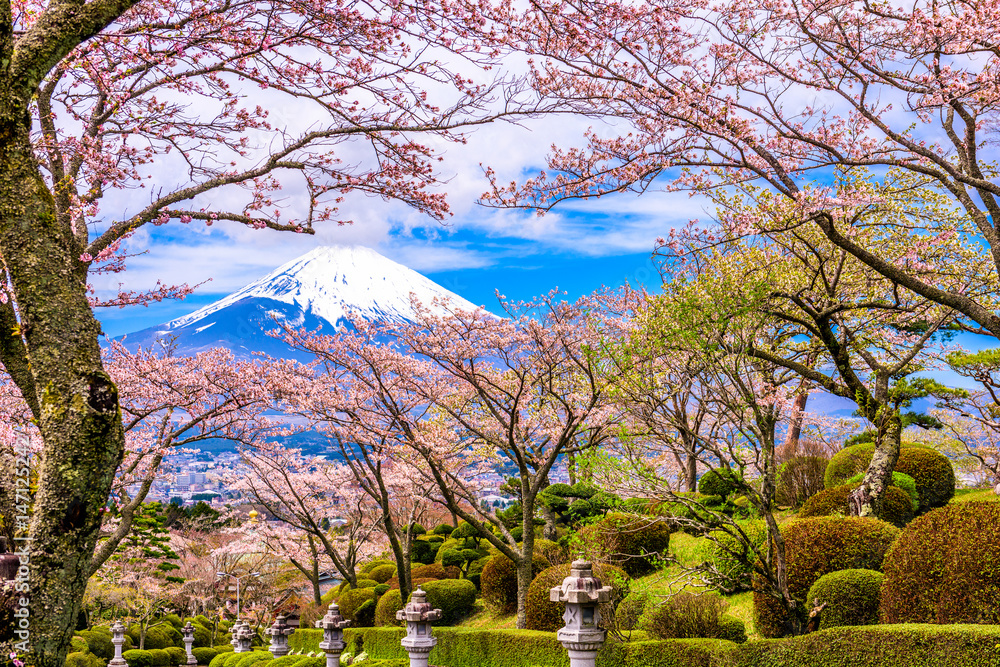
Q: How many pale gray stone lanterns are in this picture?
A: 8